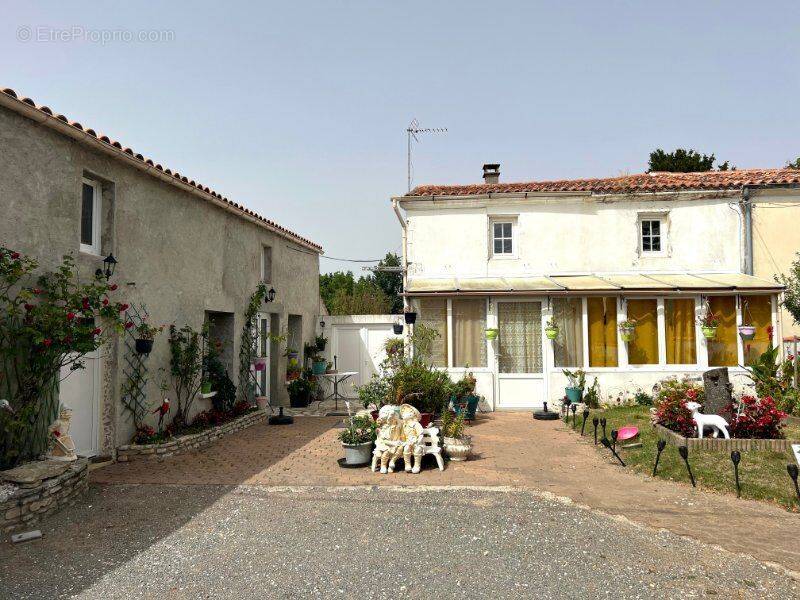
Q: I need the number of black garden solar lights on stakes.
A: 11